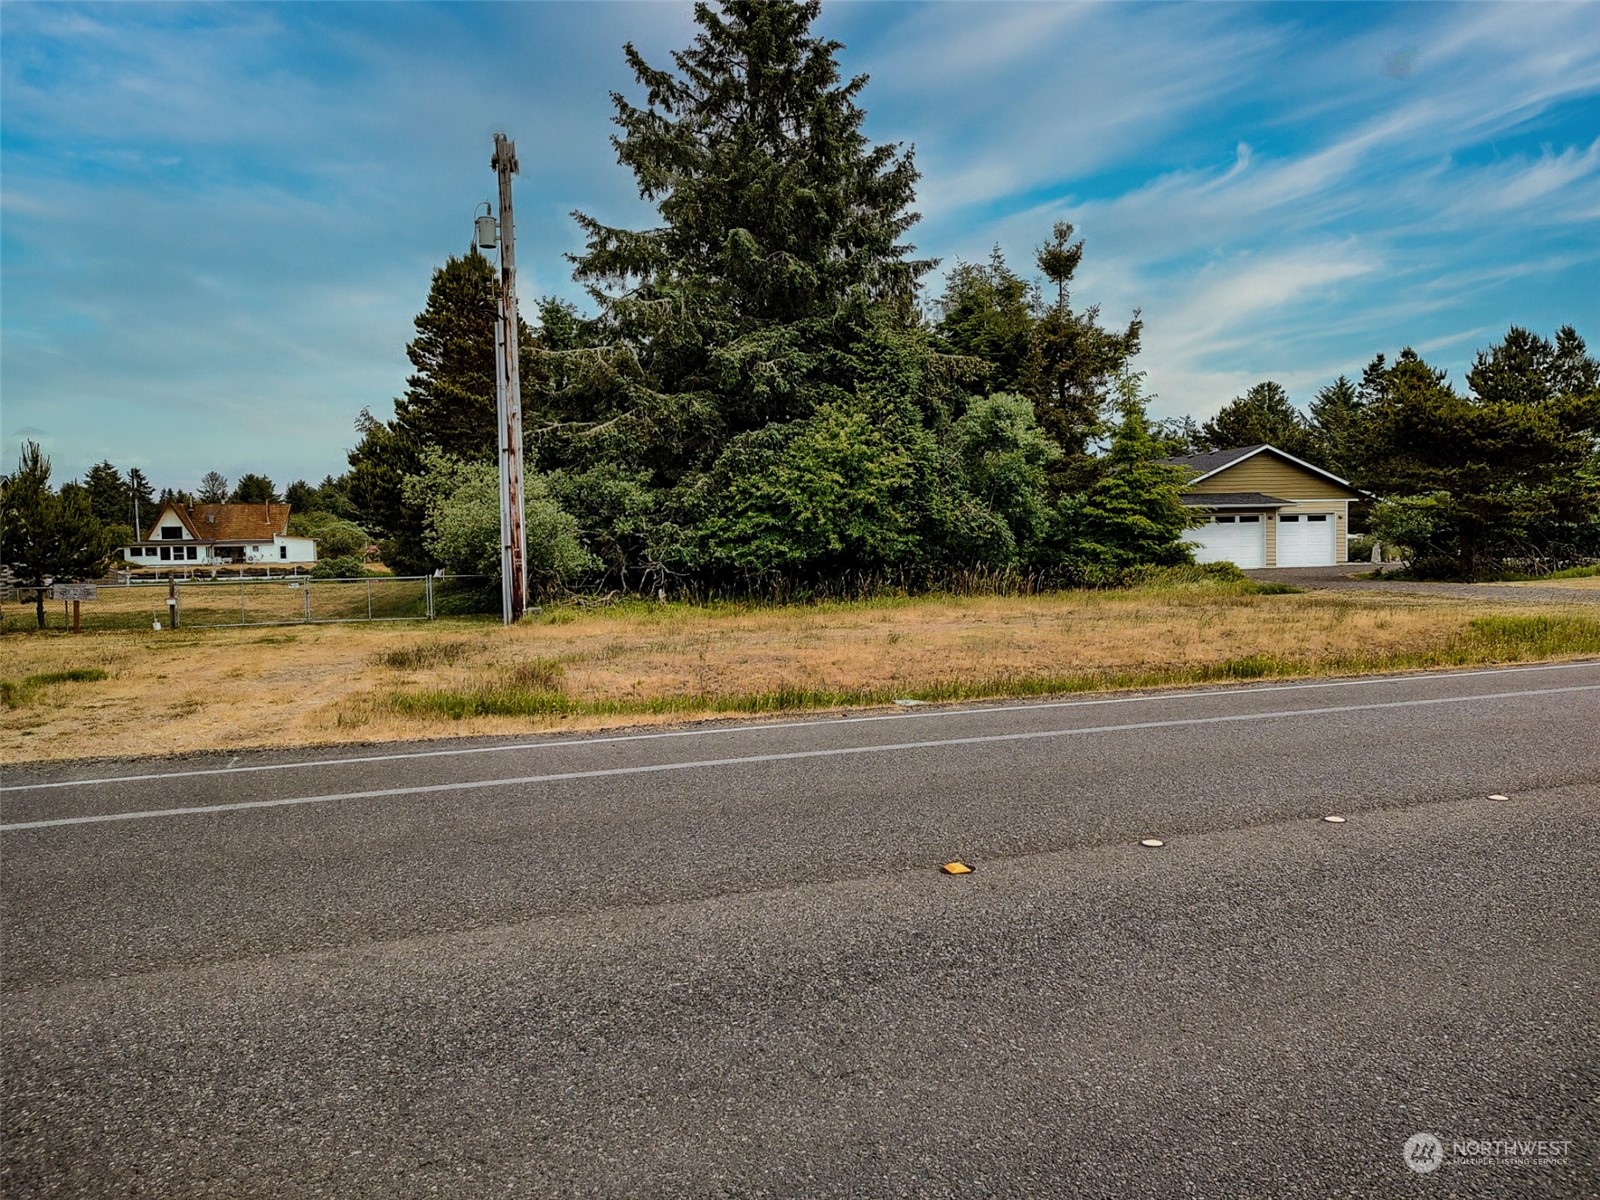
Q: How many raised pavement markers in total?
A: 4